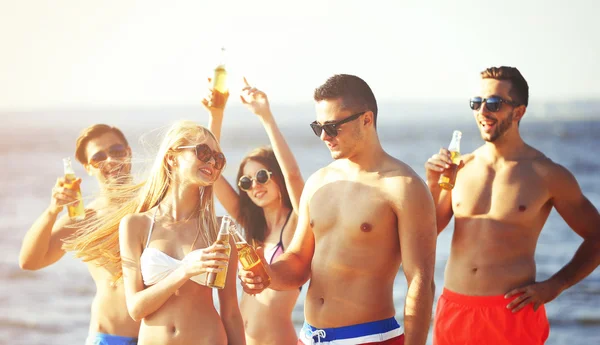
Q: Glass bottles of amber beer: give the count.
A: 5